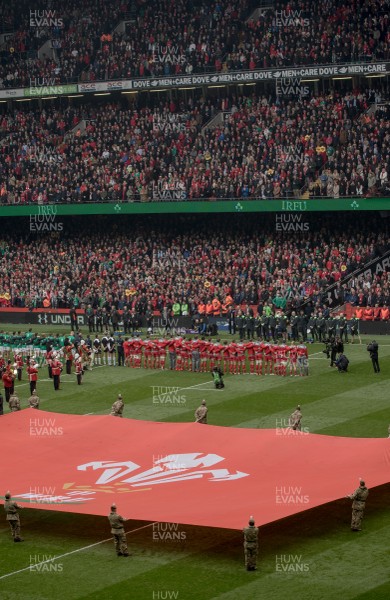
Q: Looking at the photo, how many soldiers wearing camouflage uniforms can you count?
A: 9